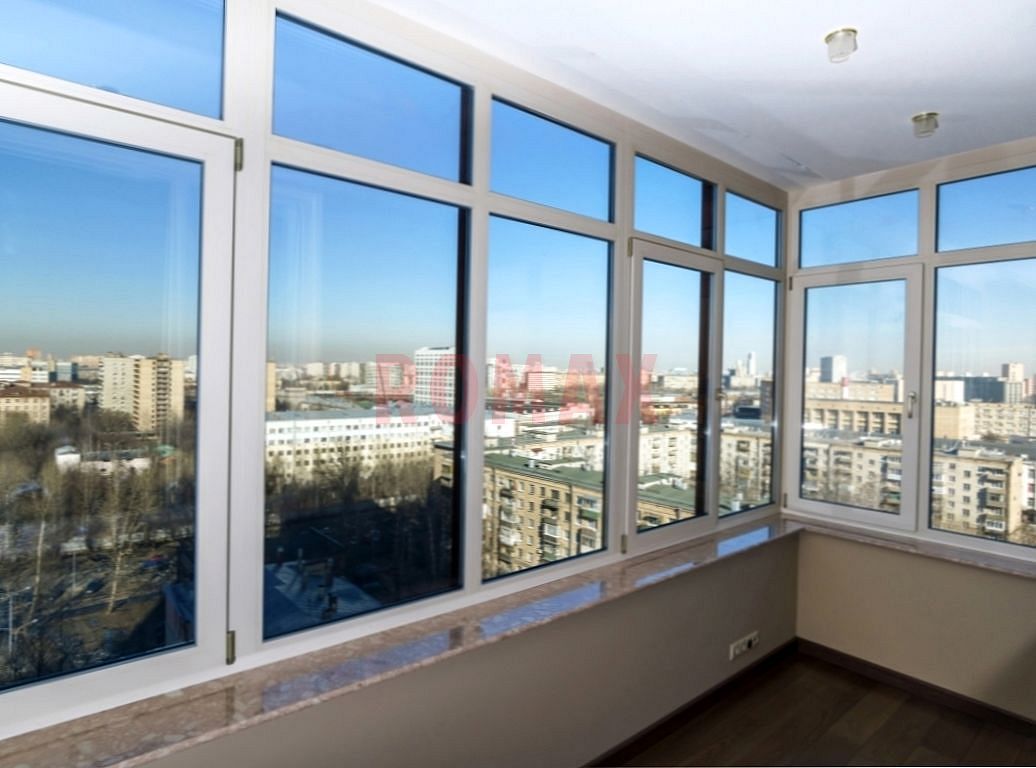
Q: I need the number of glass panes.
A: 14